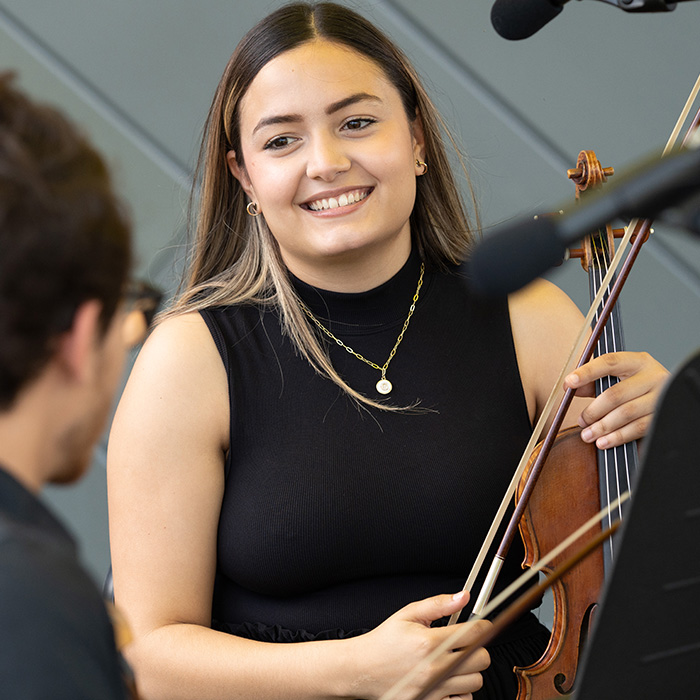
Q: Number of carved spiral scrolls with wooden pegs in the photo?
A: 1